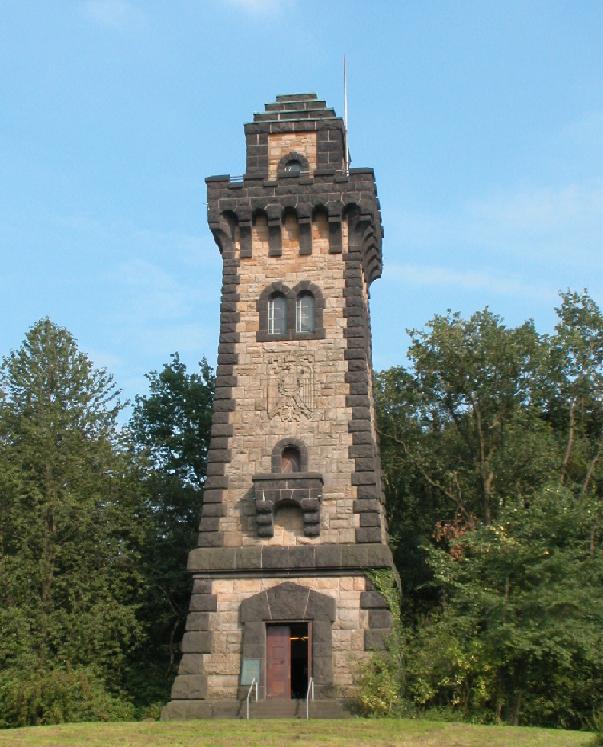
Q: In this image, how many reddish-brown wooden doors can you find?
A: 1